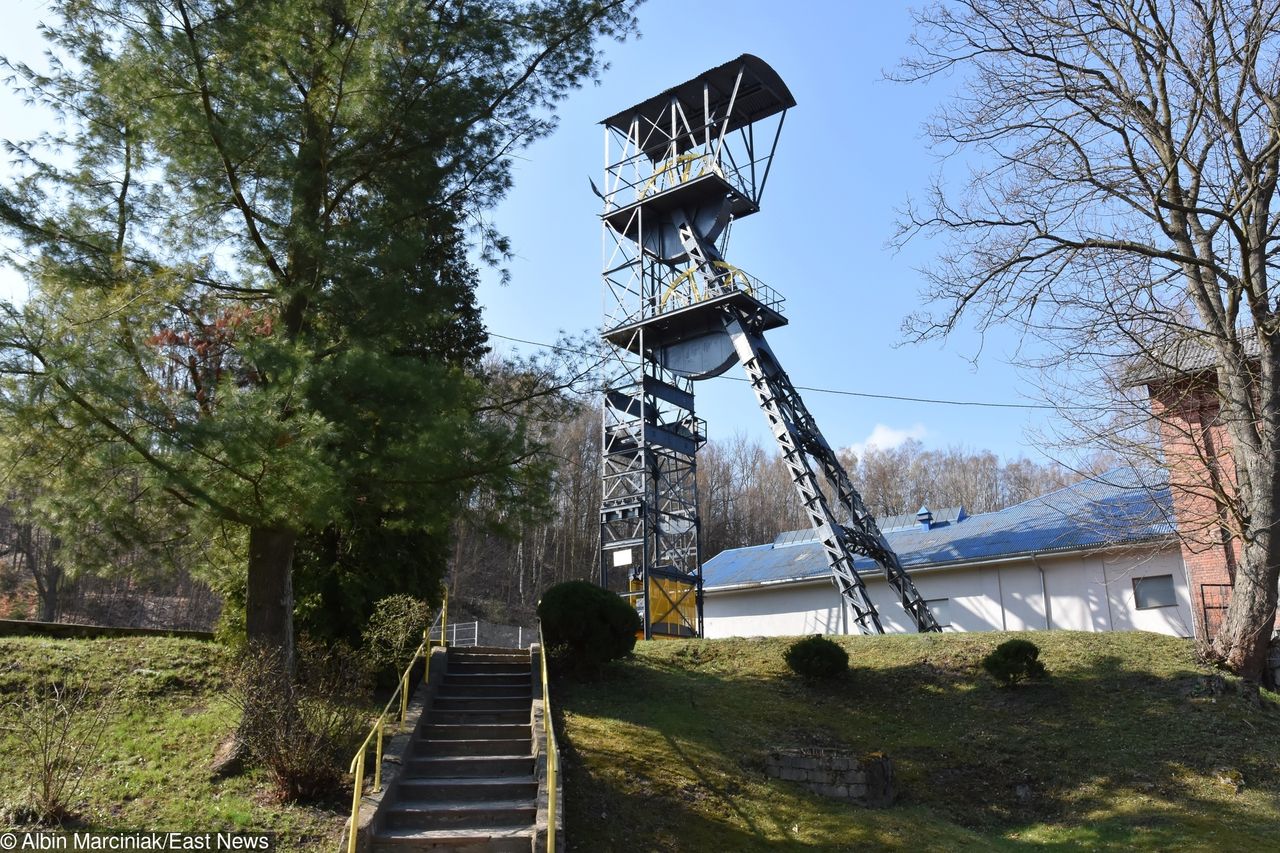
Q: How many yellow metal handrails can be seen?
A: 2